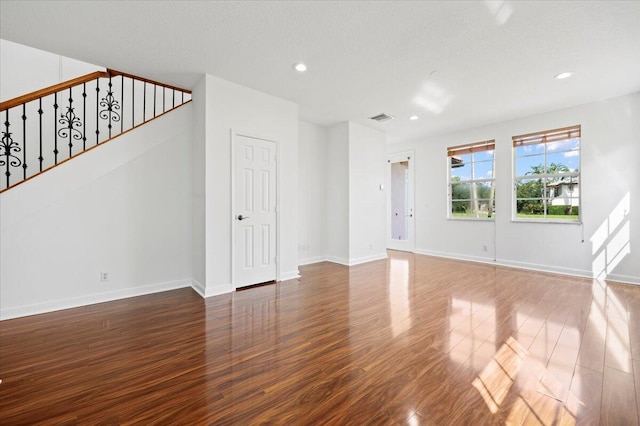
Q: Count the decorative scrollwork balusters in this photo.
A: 3